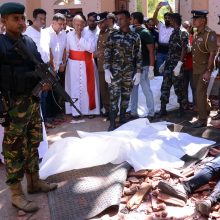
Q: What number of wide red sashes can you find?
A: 1